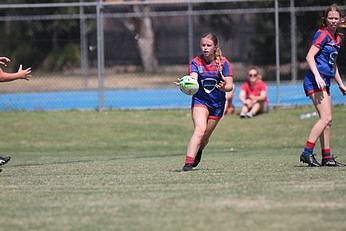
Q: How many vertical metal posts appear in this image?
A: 5